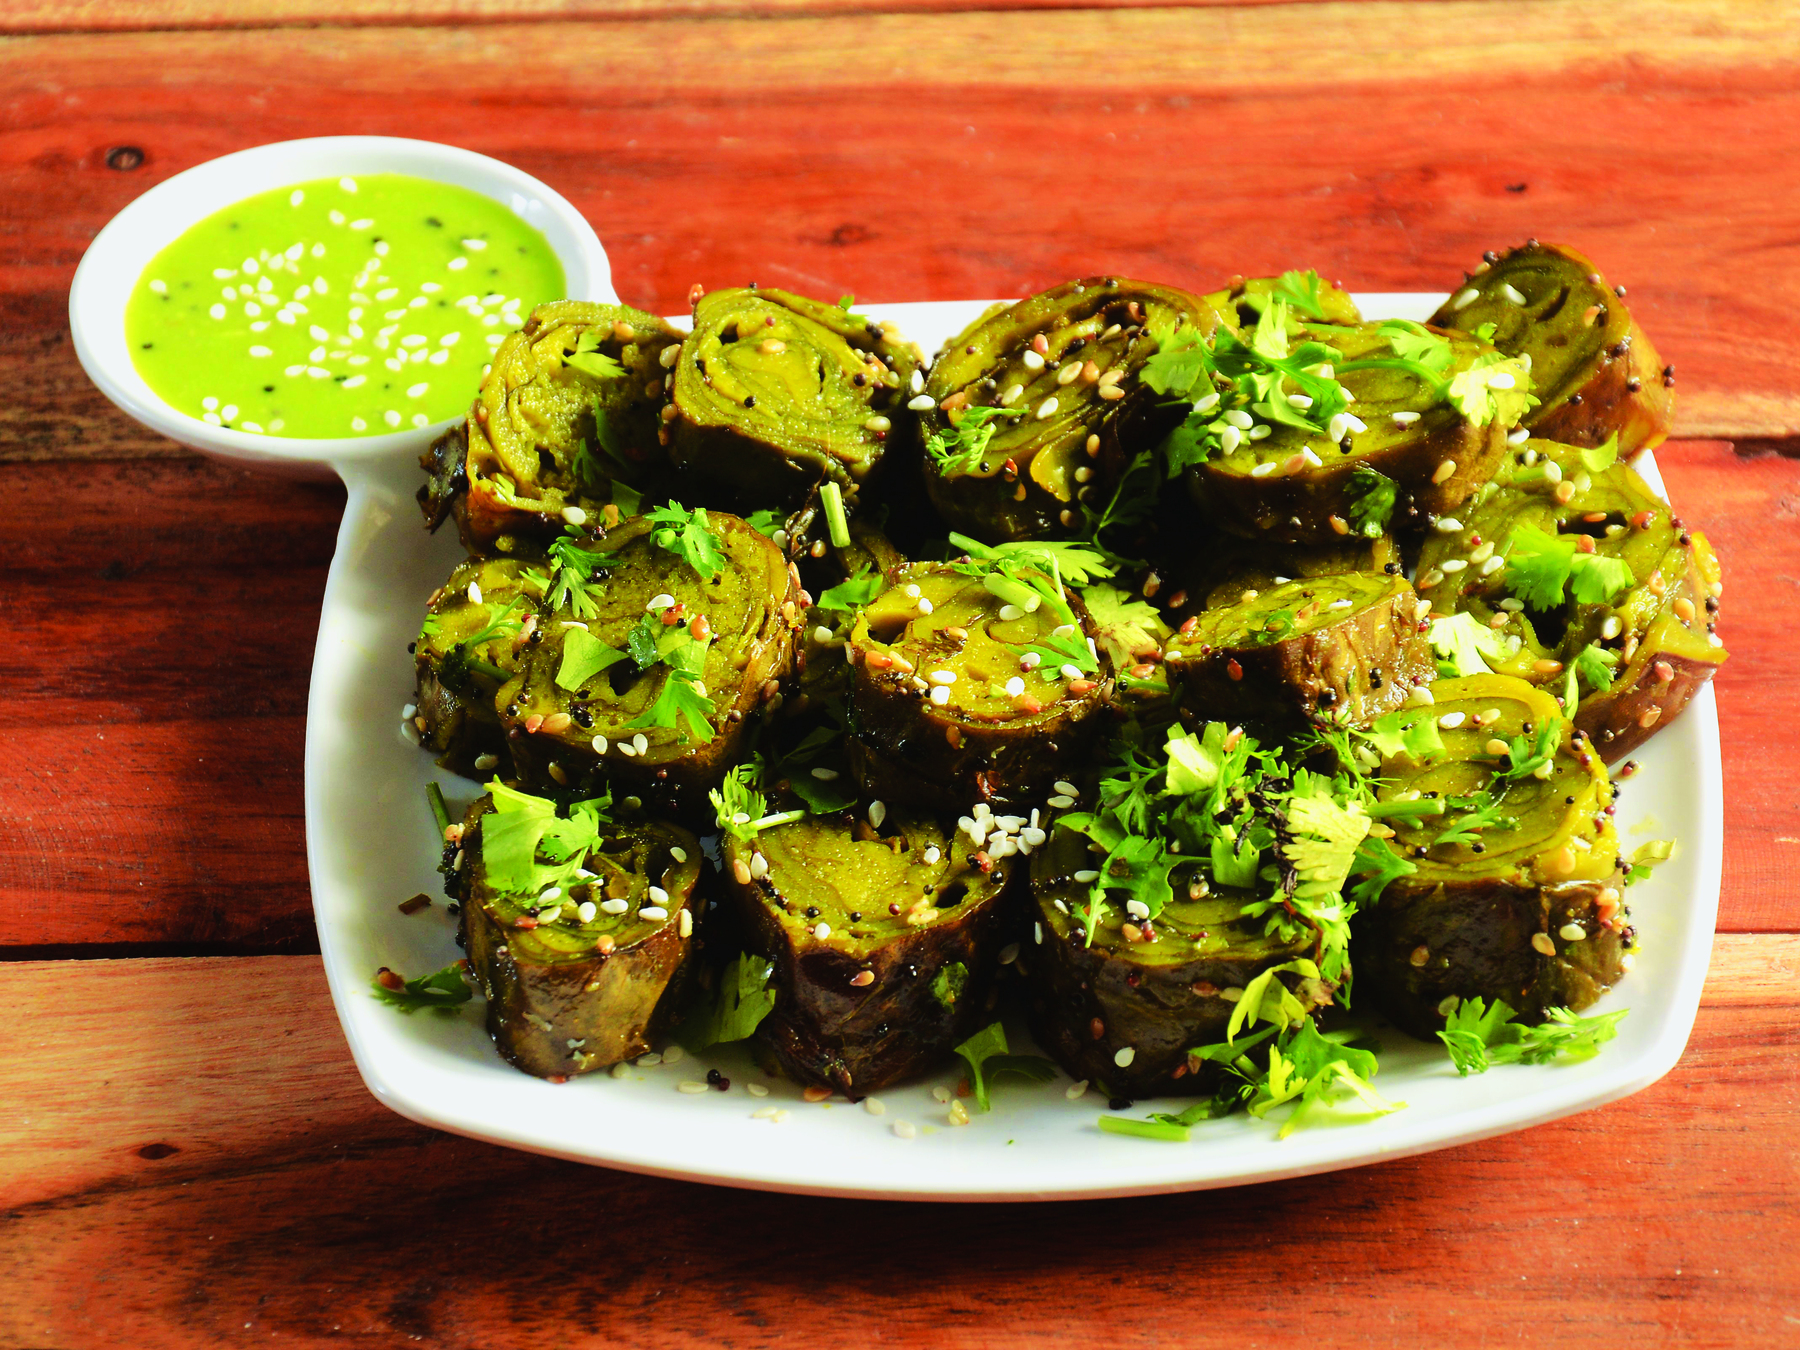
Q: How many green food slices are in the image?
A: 15